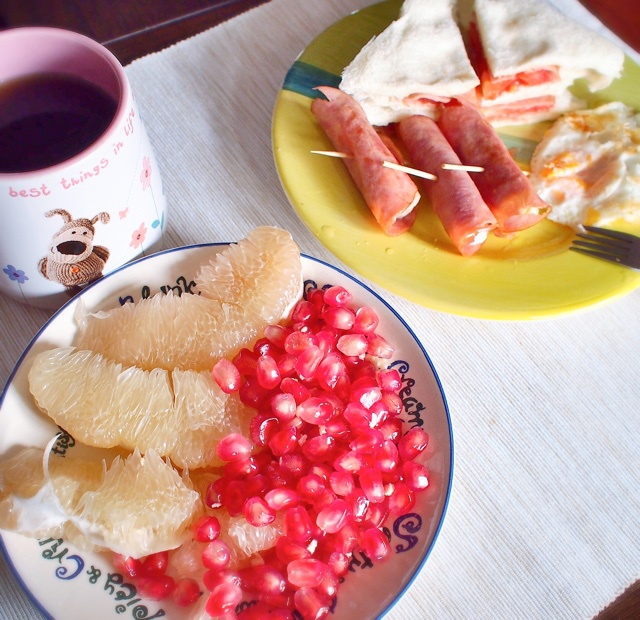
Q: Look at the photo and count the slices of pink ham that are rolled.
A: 3